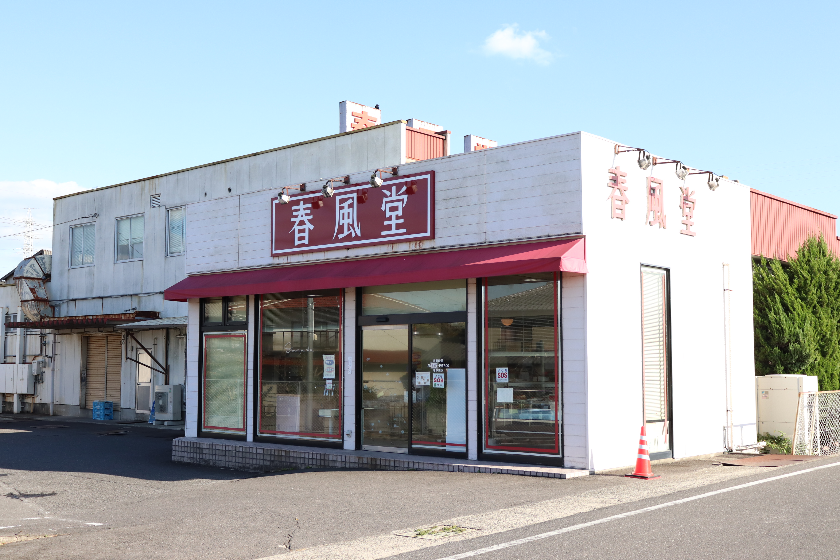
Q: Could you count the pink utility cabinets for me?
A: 0